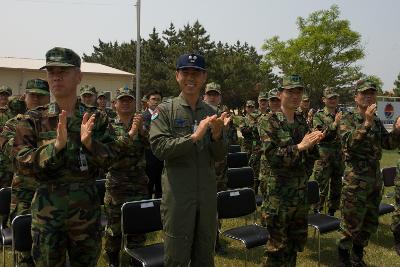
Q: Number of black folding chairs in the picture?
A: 10